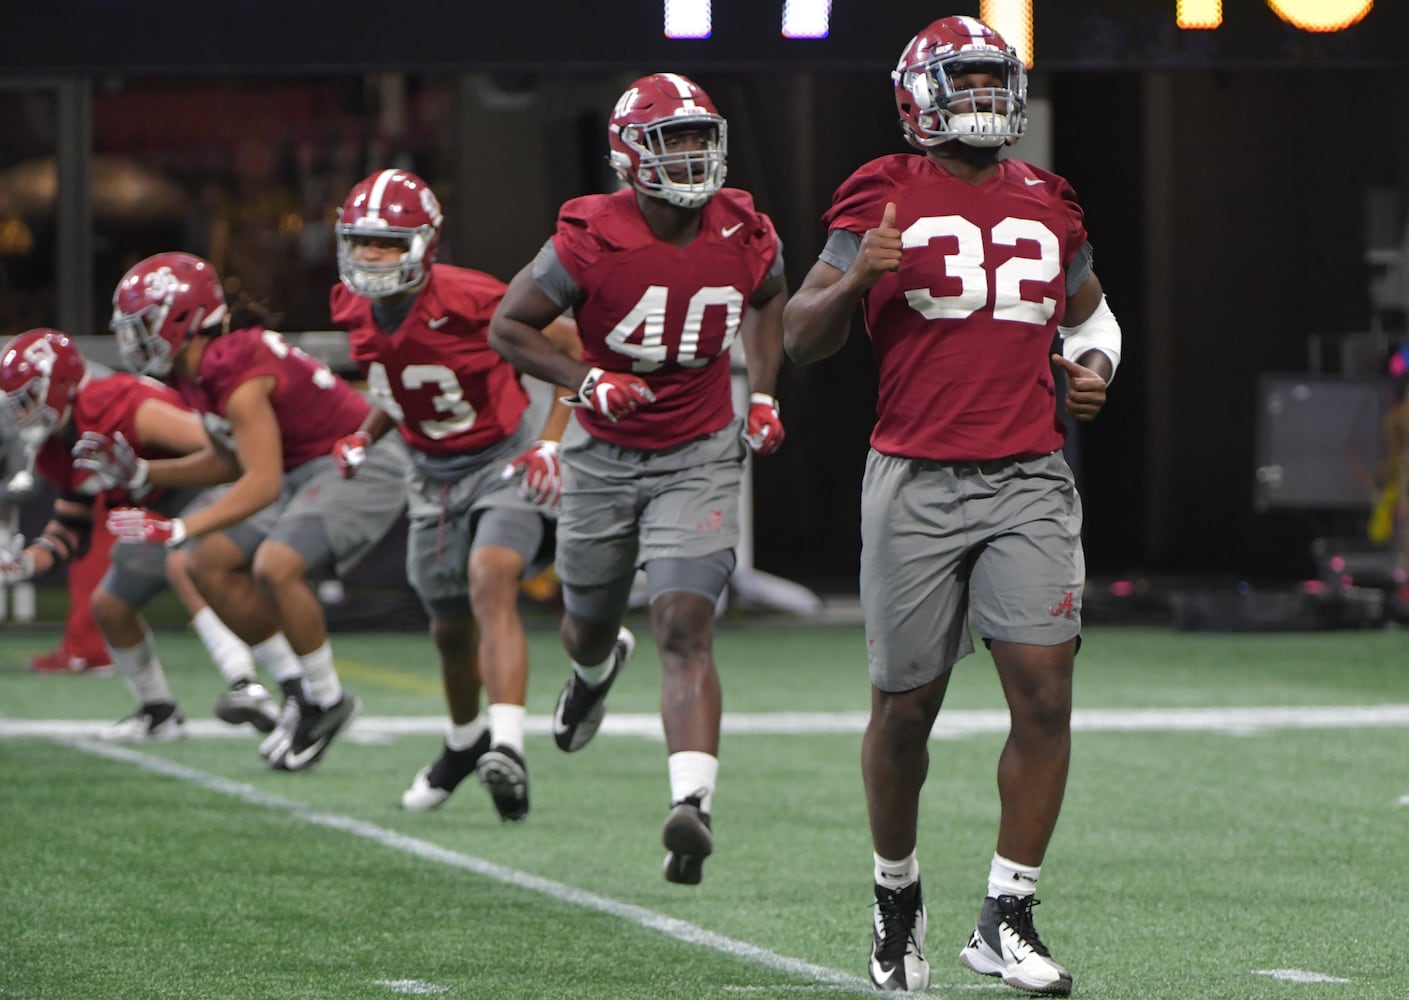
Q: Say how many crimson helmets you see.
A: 5